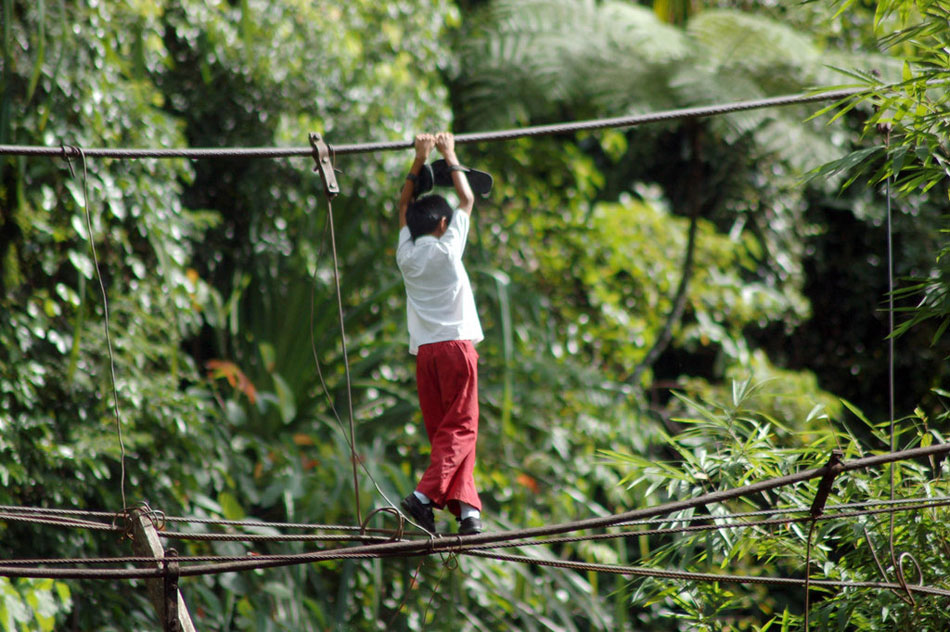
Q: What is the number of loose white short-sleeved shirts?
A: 1